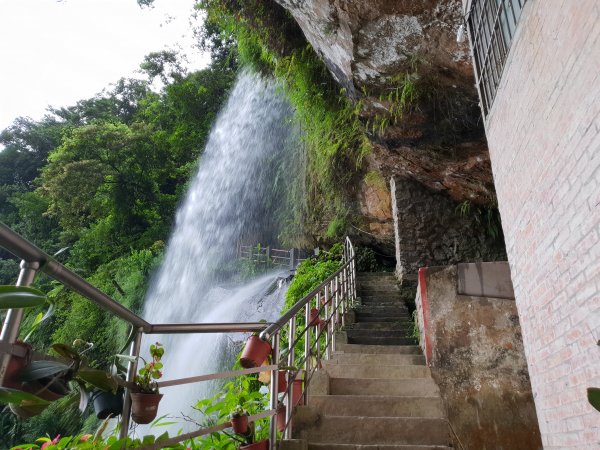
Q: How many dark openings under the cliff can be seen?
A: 1